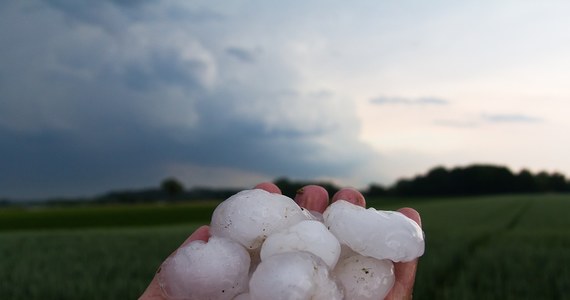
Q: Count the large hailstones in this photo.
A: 6